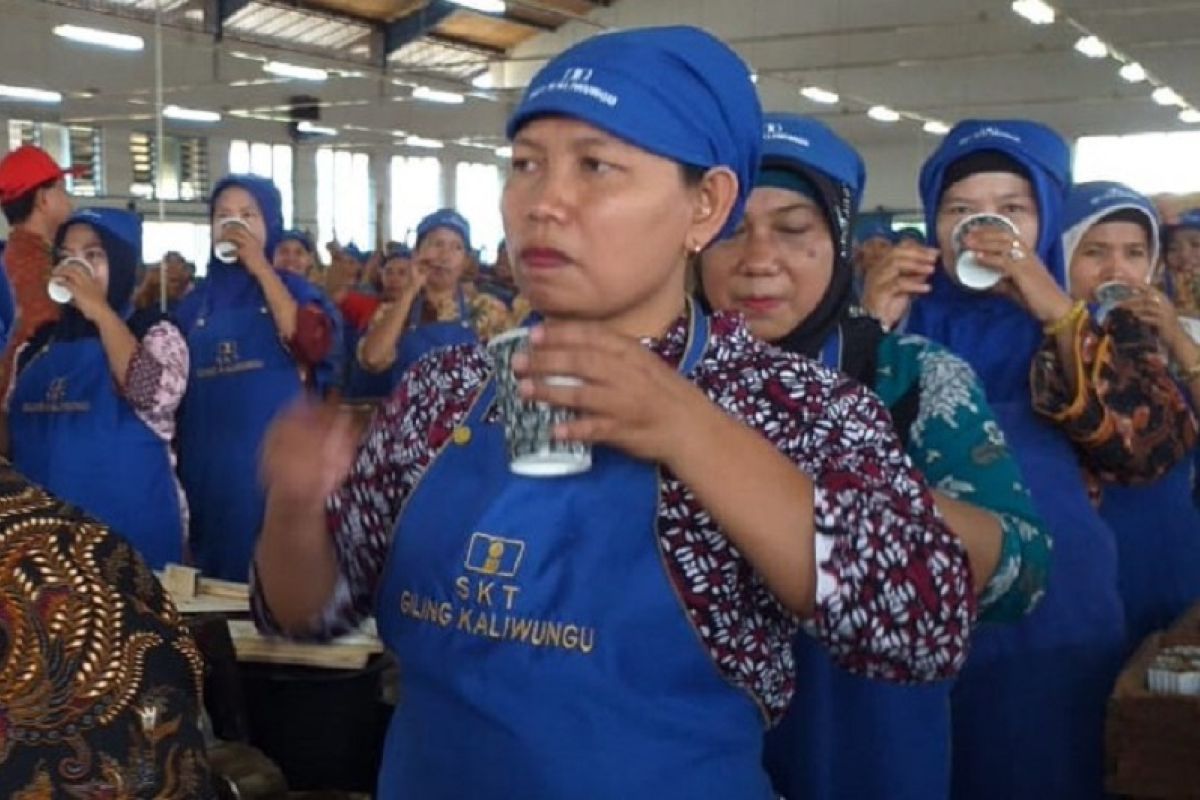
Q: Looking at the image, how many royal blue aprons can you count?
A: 7